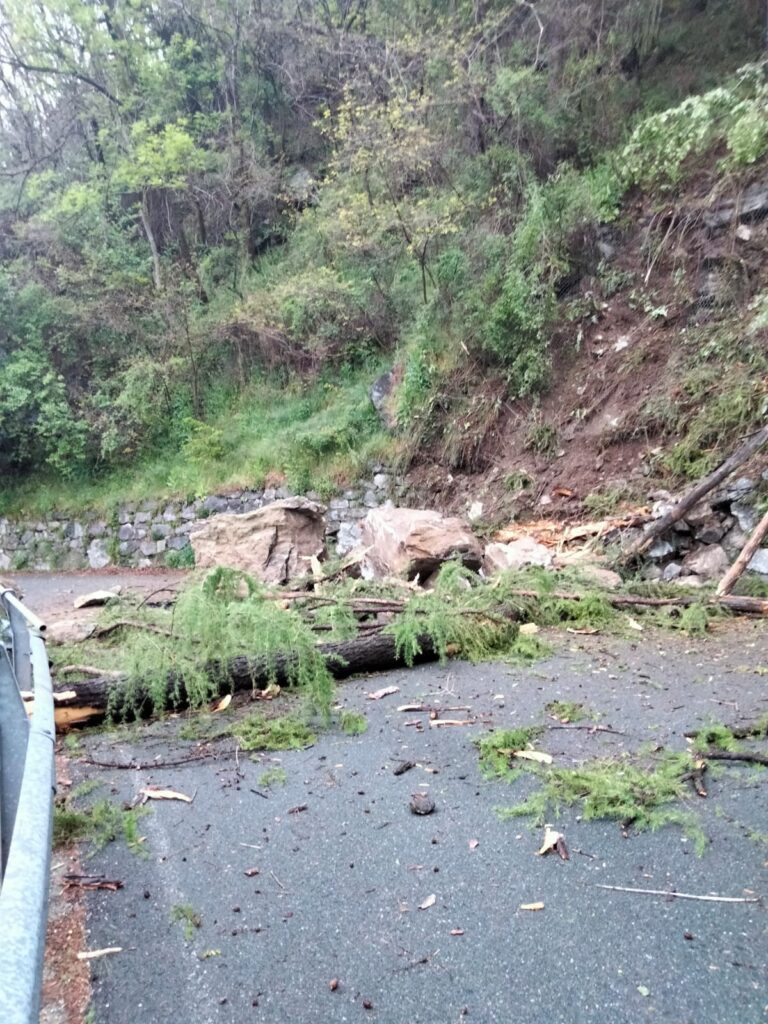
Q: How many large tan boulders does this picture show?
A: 2